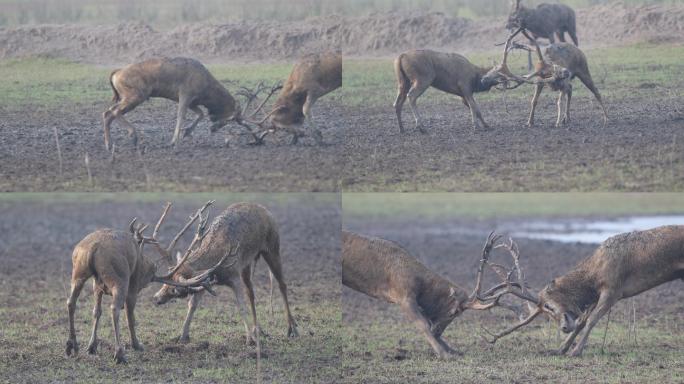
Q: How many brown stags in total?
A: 8